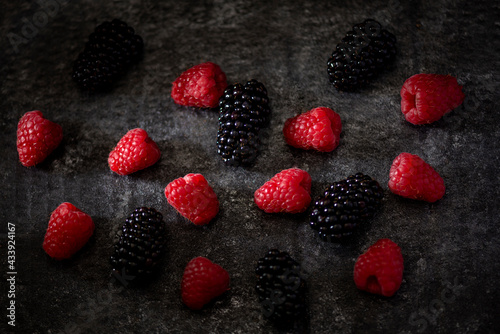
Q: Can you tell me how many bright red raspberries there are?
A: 11